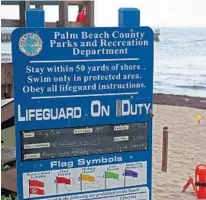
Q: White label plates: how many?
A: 6